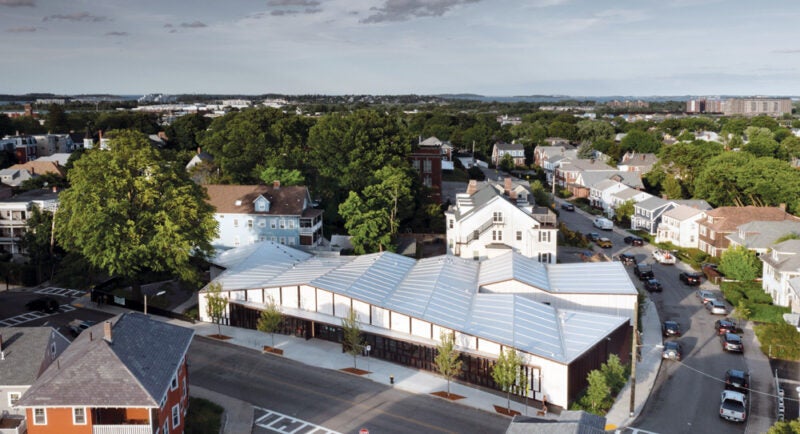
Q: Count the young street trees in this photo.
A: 5